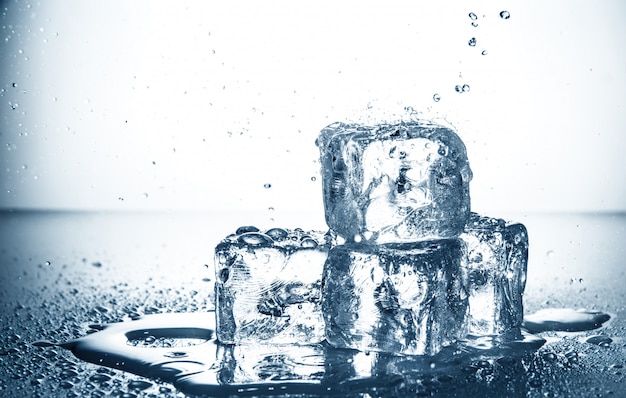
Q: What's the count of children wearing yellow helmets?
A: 0